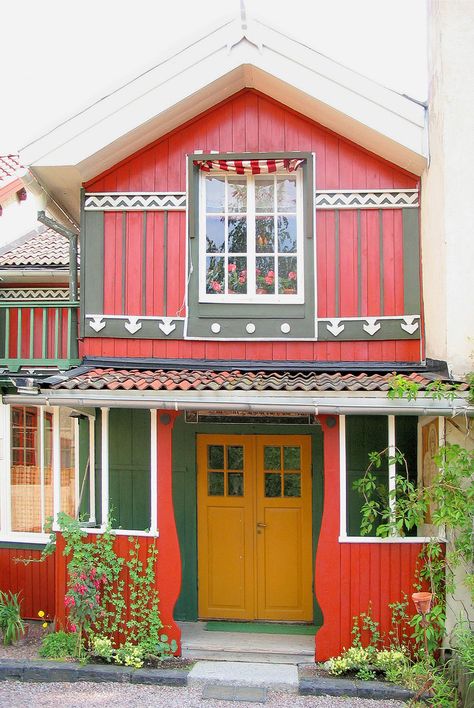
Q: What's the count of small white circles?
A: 3